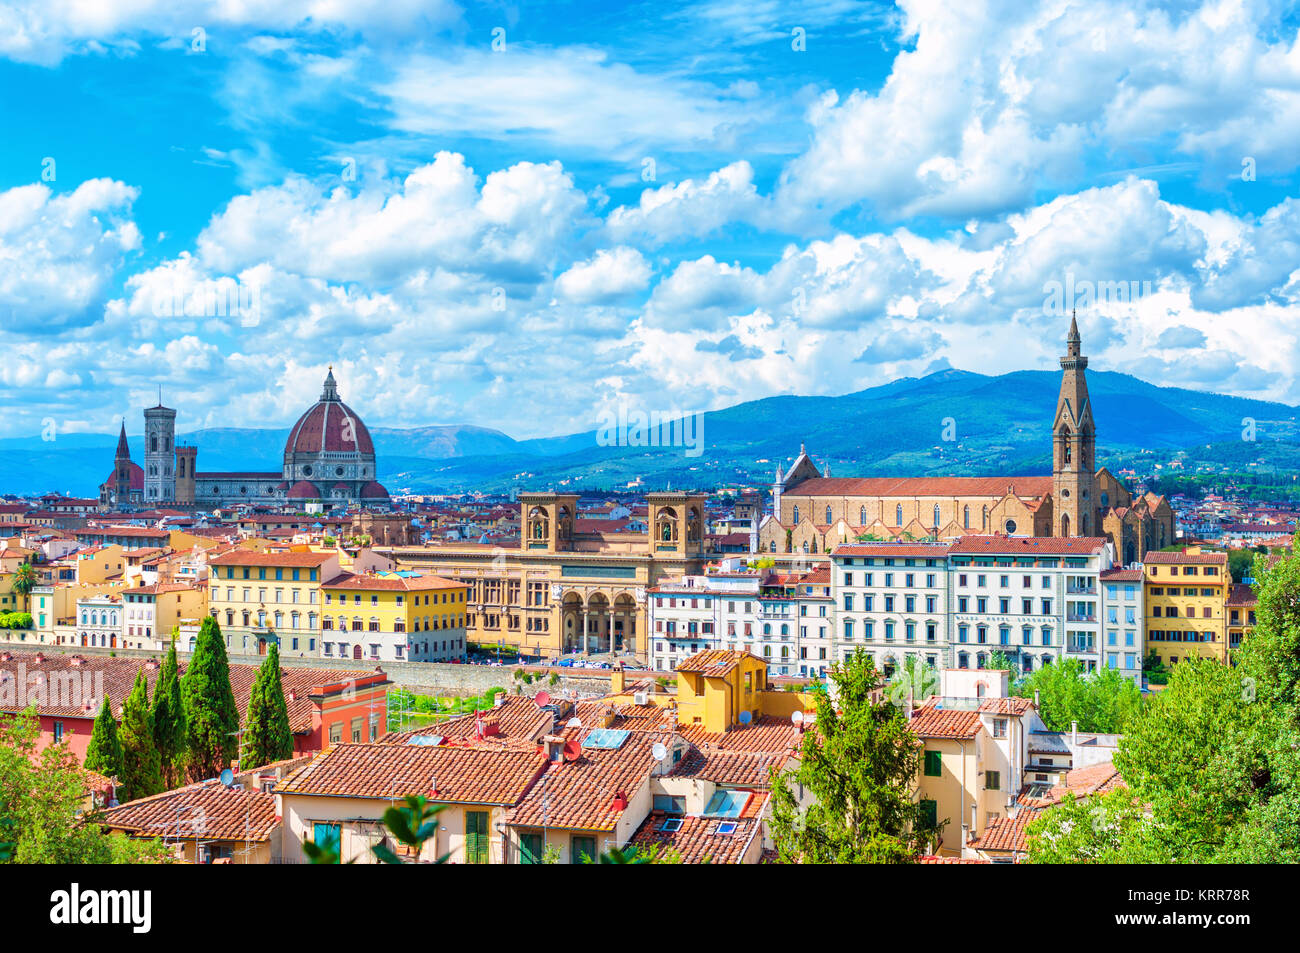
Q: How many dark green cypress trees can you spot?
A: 5